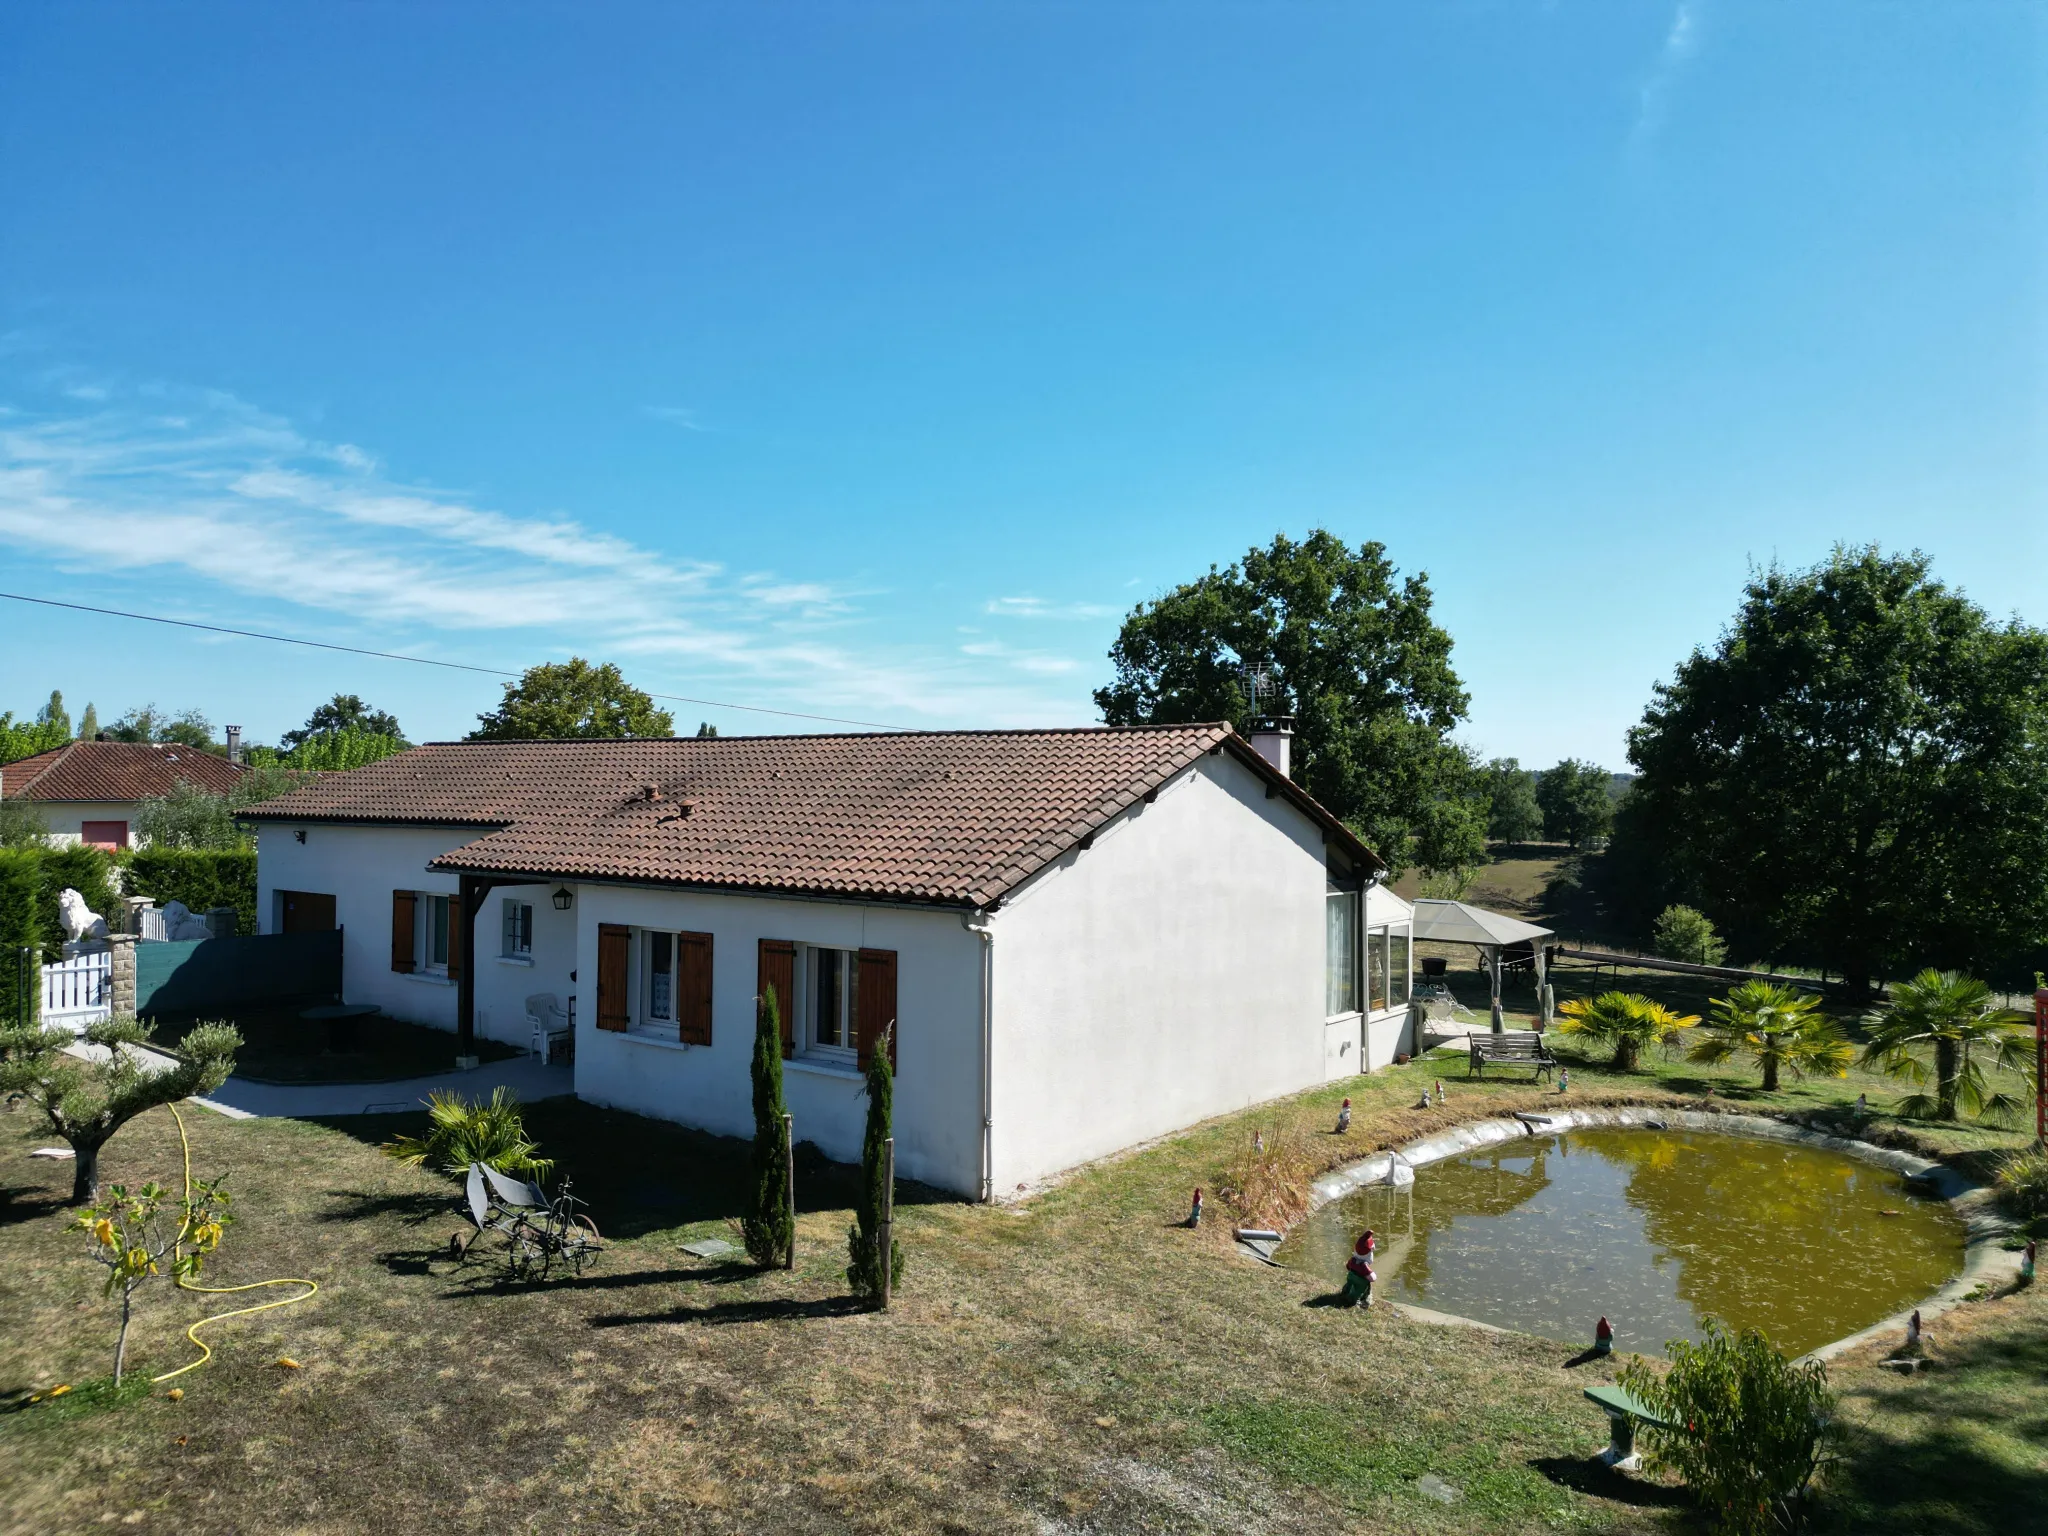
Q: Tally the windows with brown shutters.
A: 3